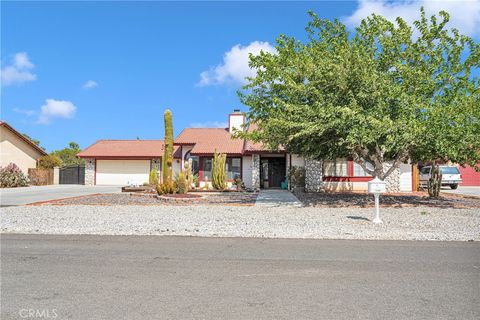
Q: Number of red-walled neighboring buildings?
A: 1